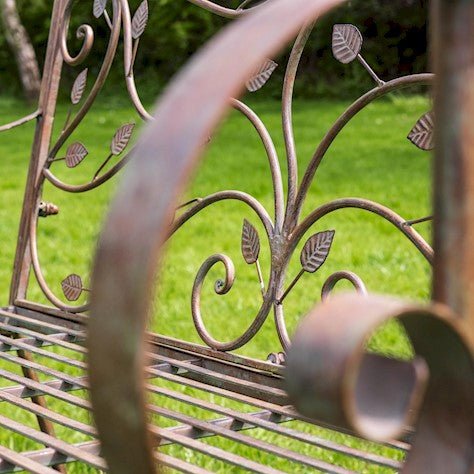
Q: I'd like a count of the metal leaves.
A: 11